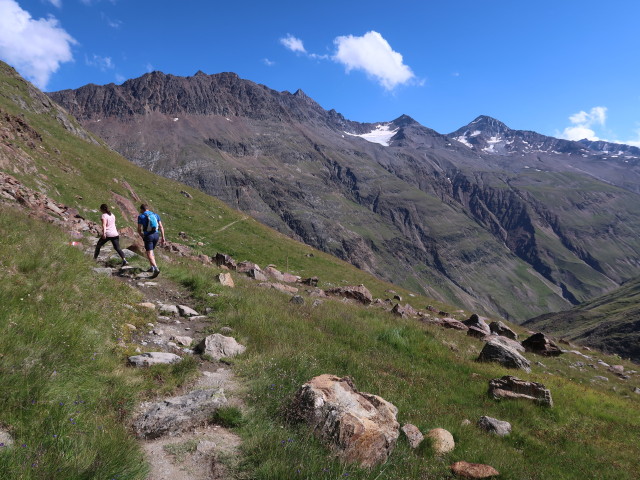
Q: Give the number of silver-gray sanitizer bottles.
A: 0